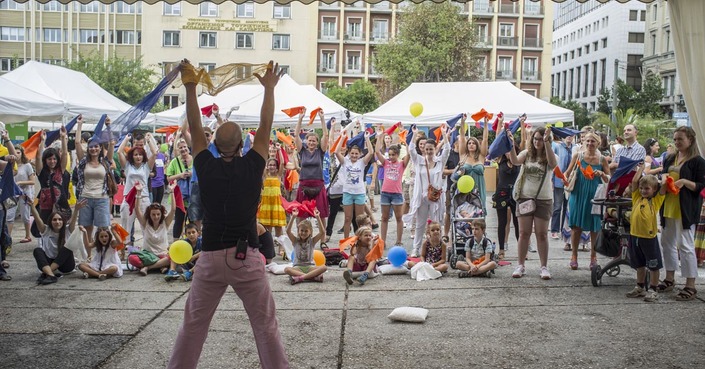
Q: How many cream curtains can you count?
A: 1